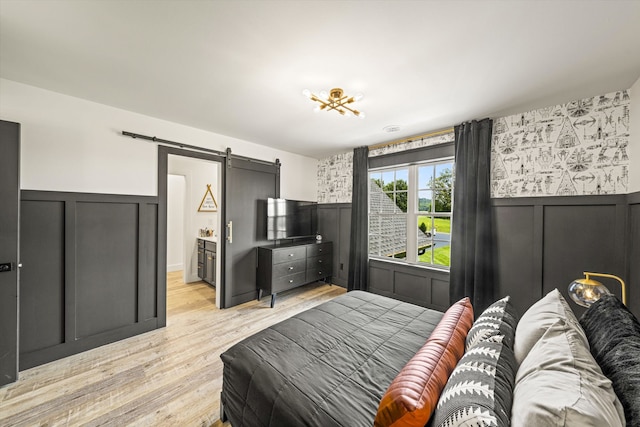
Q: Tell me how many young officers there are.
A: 0